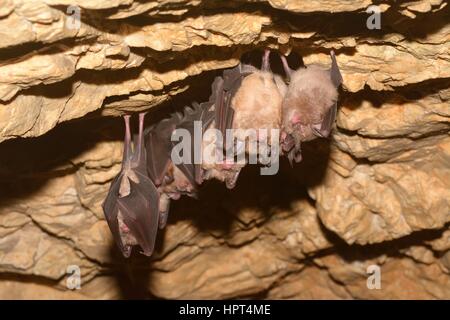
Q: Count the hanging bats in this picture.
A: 5